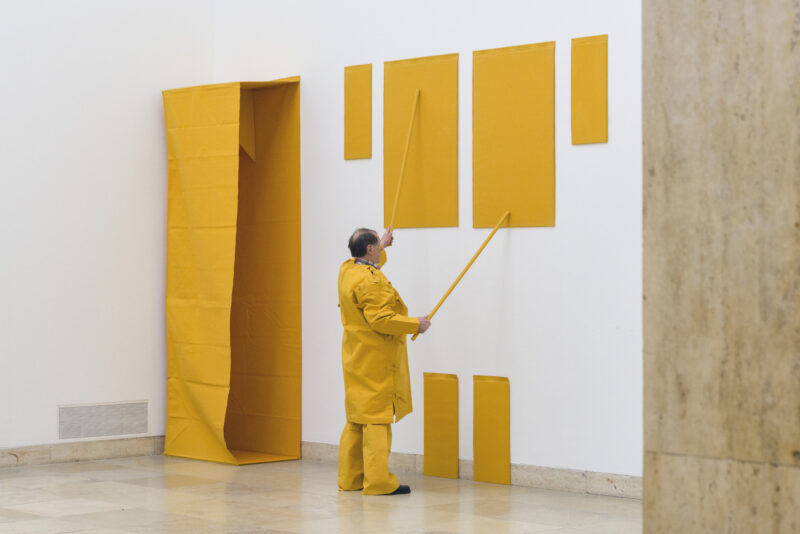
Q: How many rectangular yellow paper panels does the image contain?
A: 6